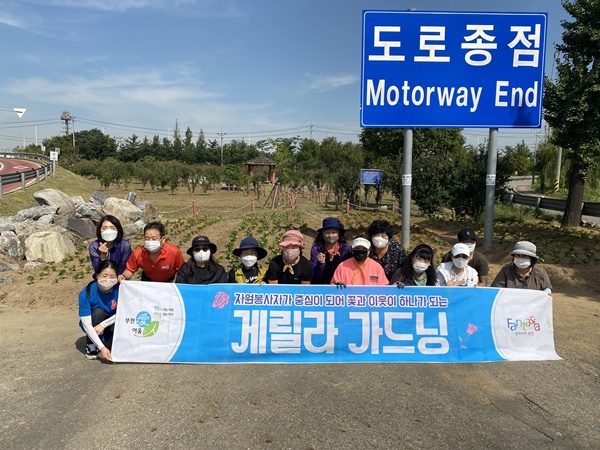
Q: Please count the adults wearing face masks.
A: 13